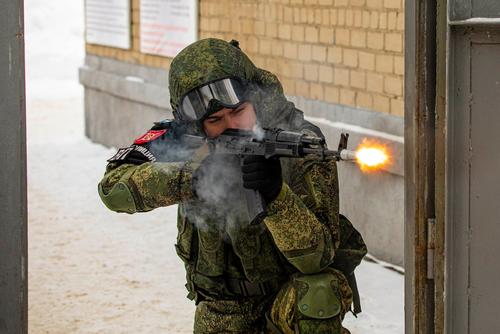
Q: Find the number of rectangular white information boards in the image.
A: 2